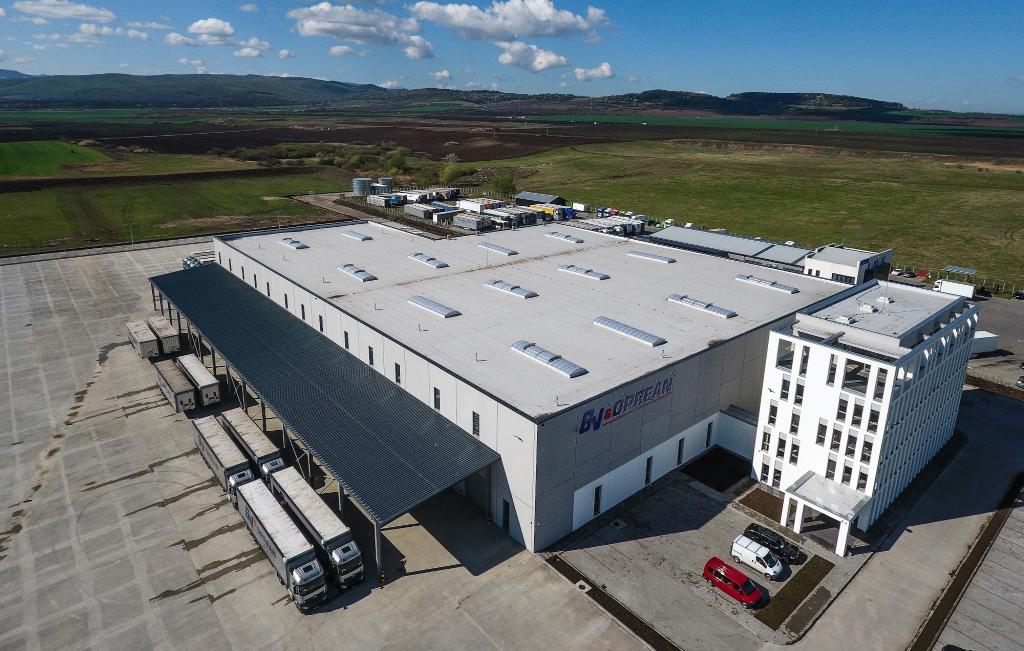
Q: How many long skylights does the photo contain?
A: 14